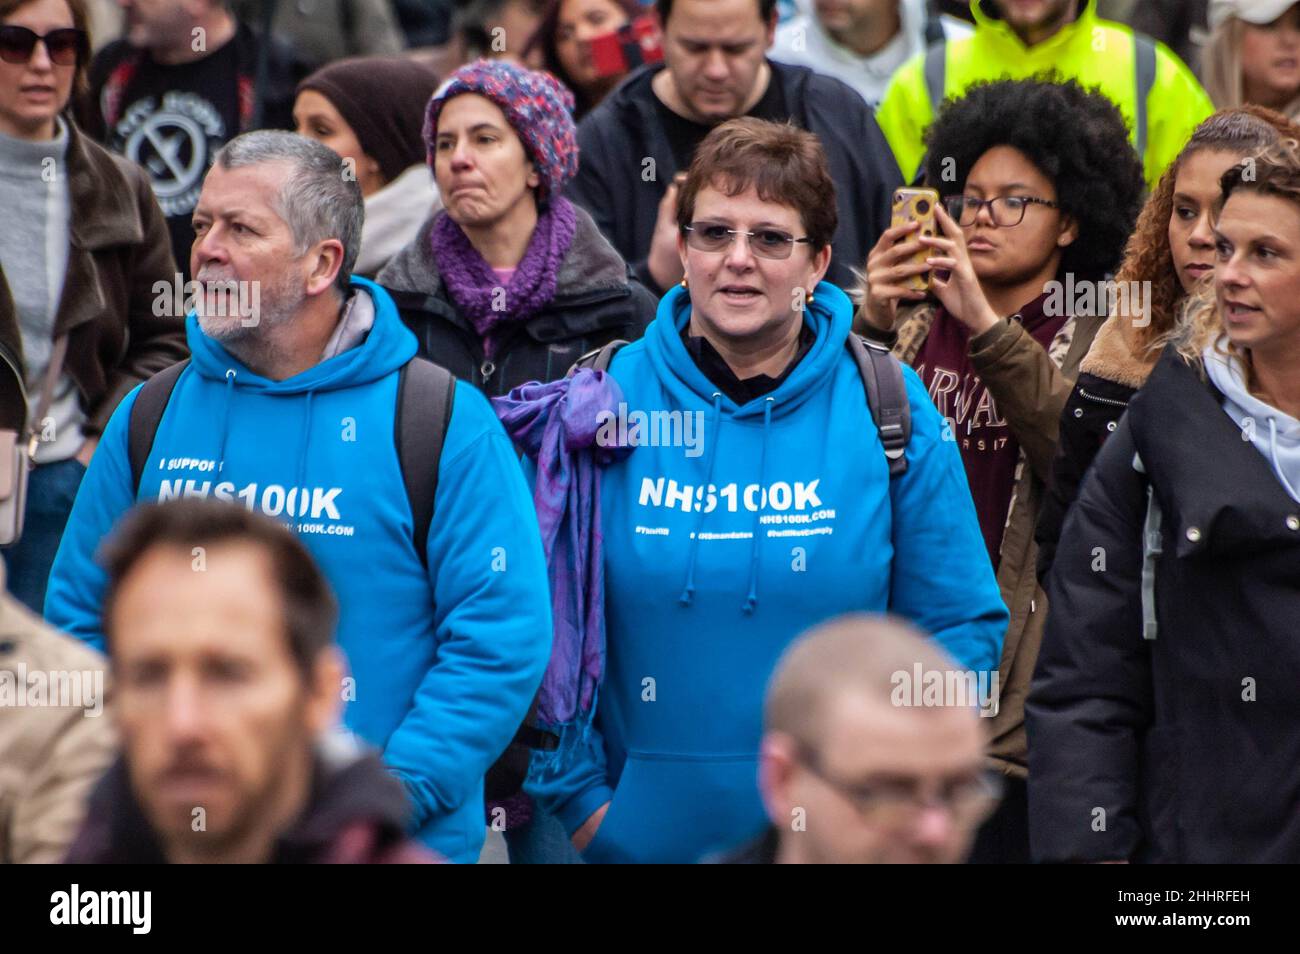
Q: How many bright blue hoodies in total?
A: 2